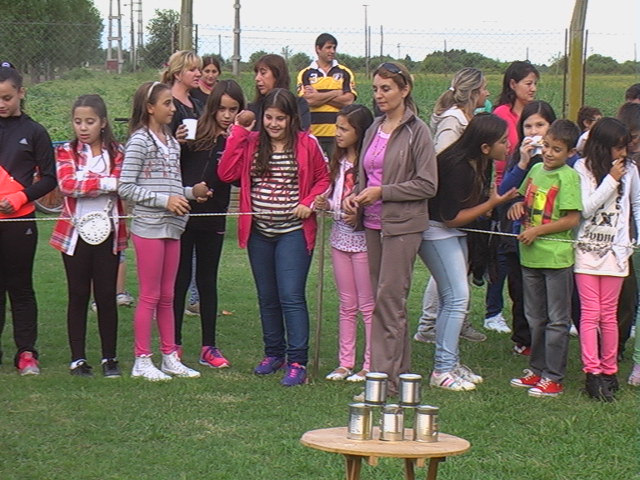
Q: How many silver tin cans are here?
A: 5